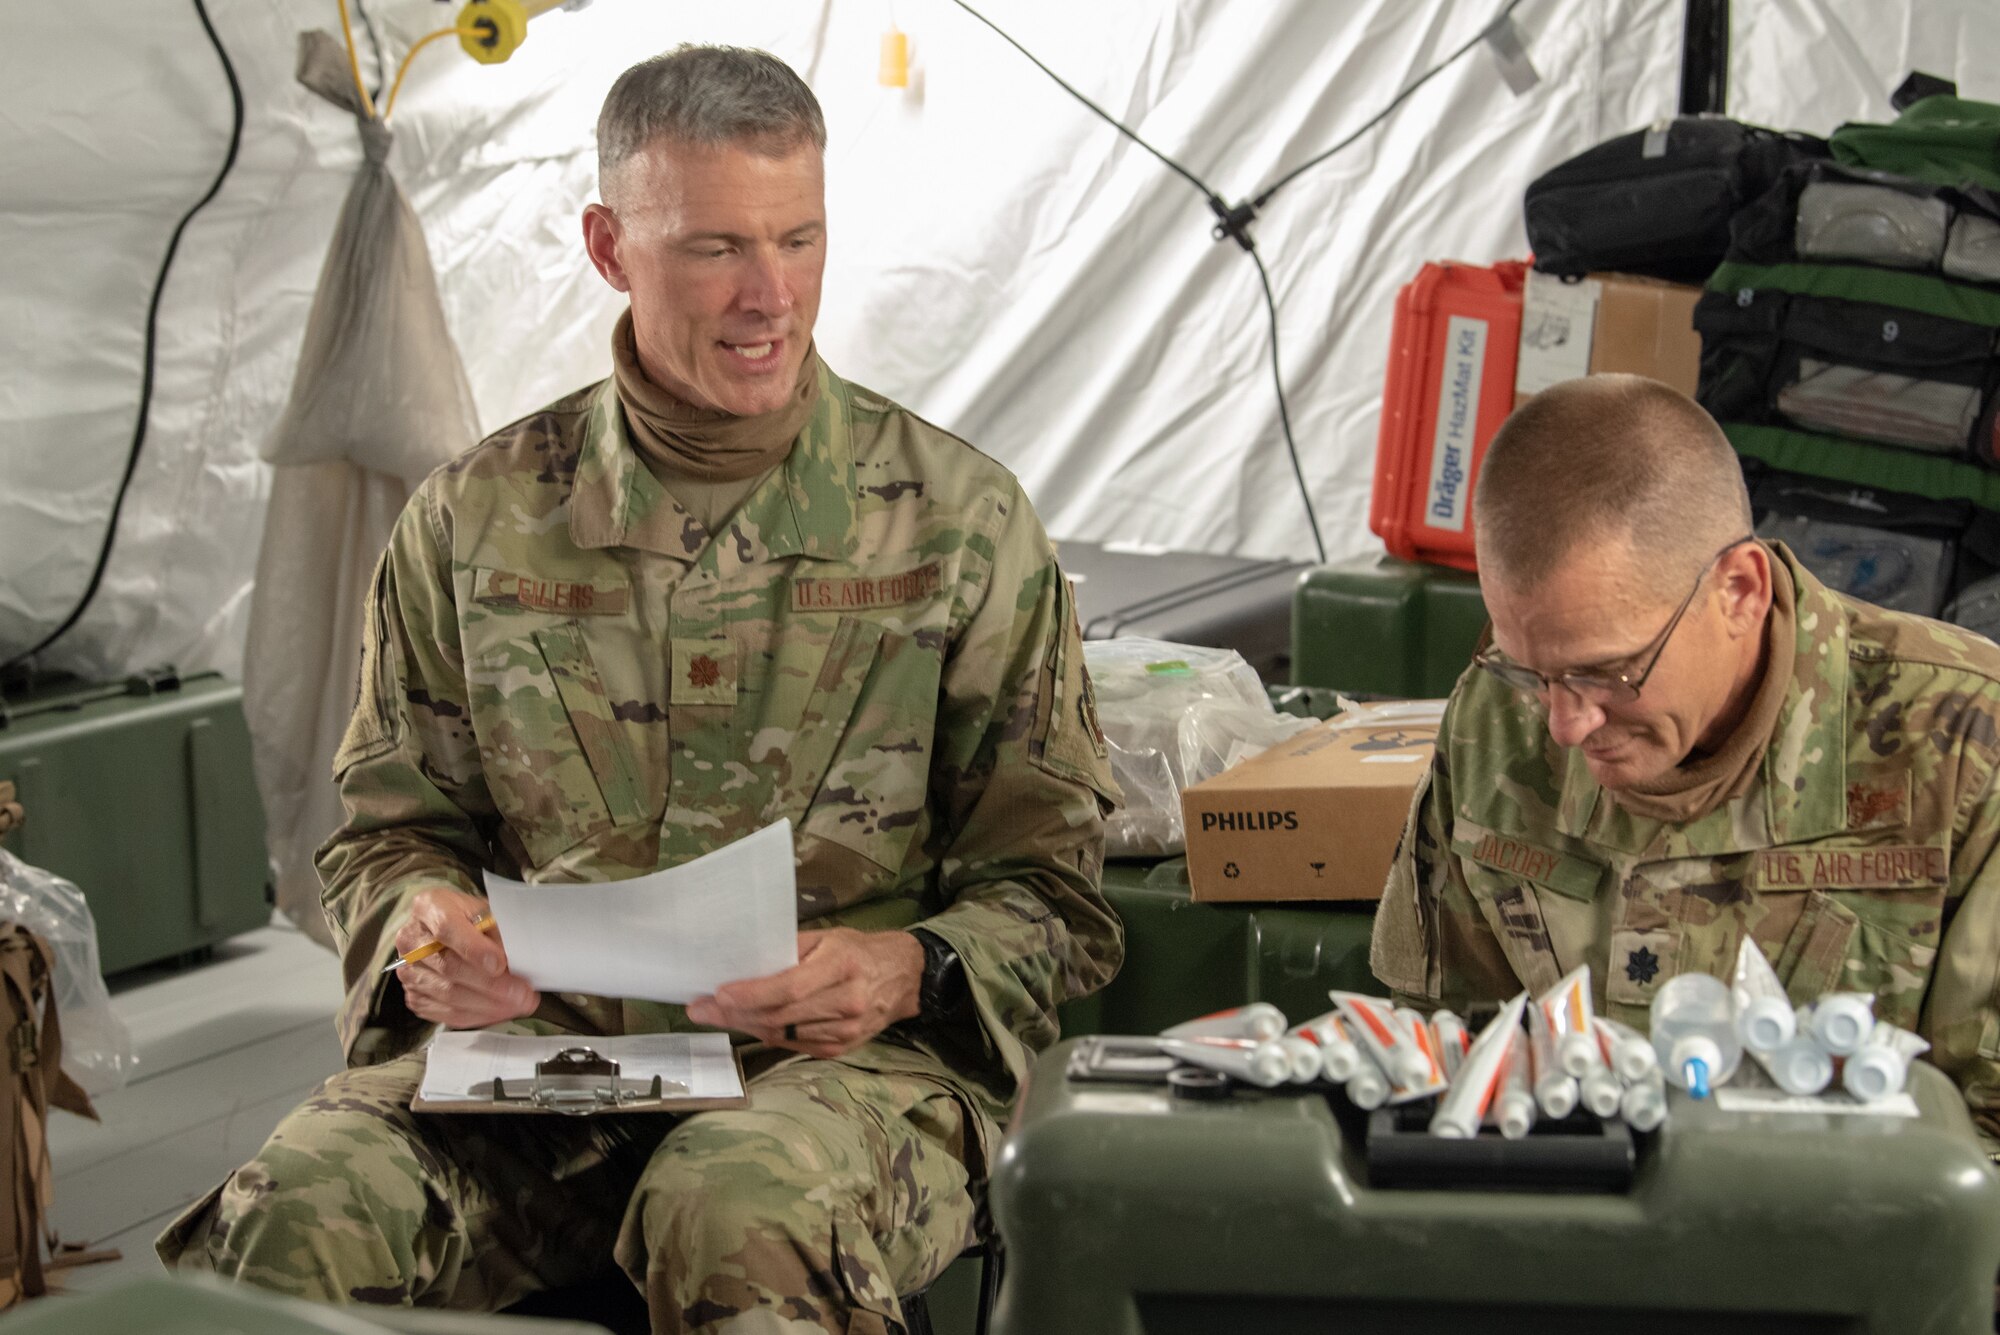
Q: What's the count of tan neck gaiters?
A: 2